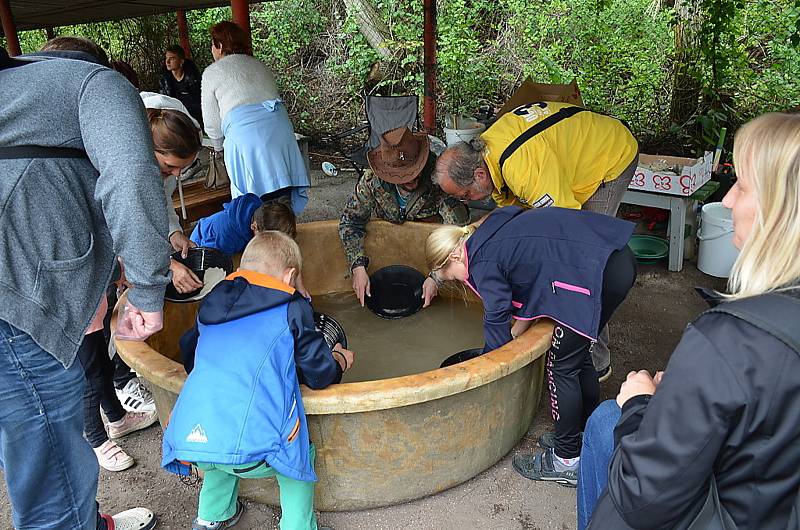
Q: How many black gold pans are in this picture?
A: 4